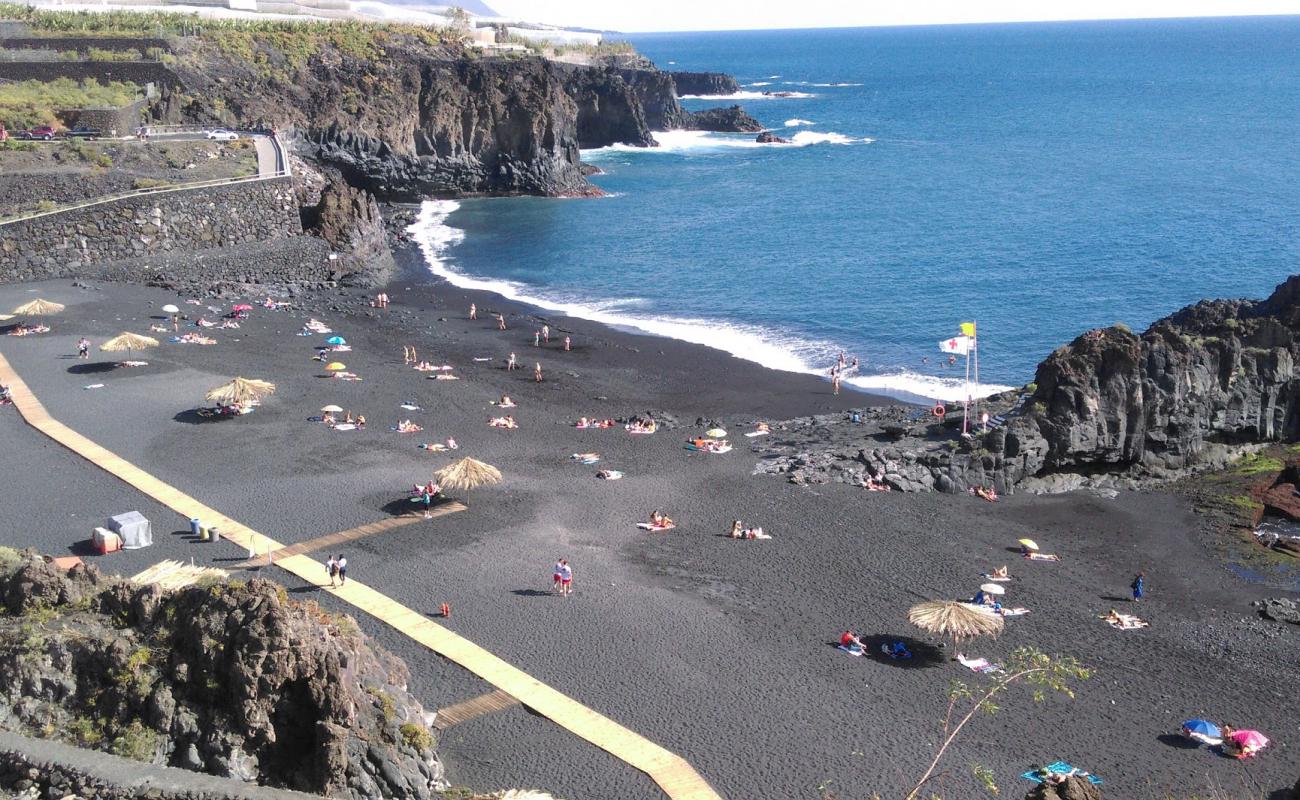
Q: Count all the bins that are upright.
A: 3